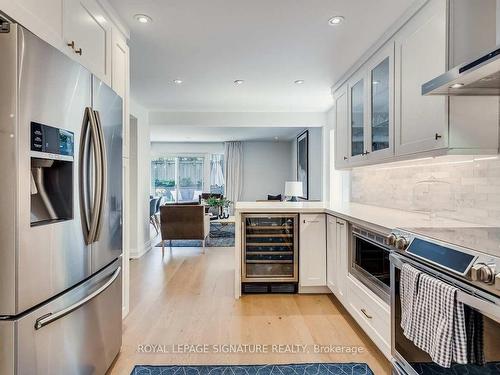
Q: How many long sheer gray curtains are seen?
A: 1